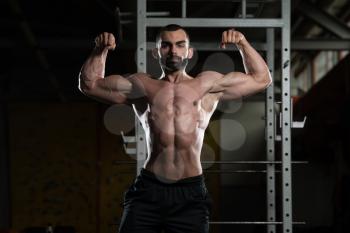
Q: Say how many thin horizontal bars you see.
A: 3